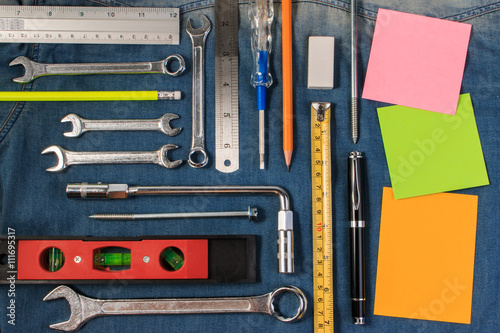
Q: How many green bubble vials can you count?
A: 3